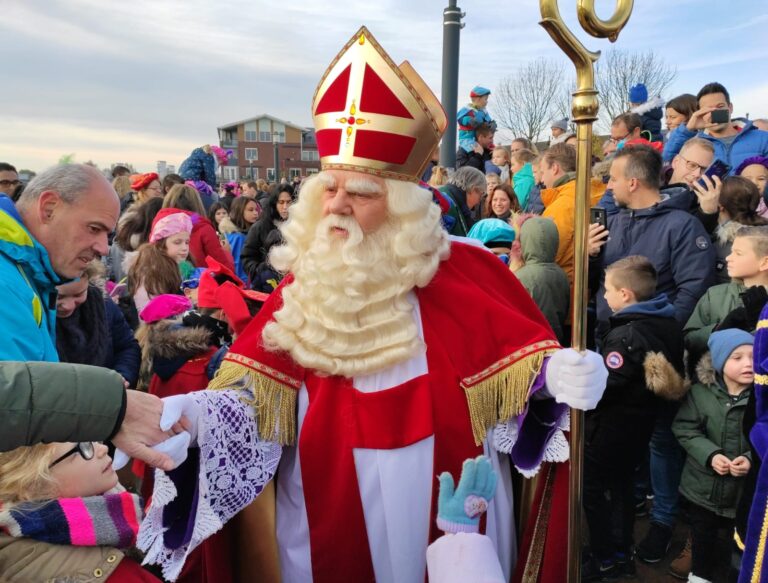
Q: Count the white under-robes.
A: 1